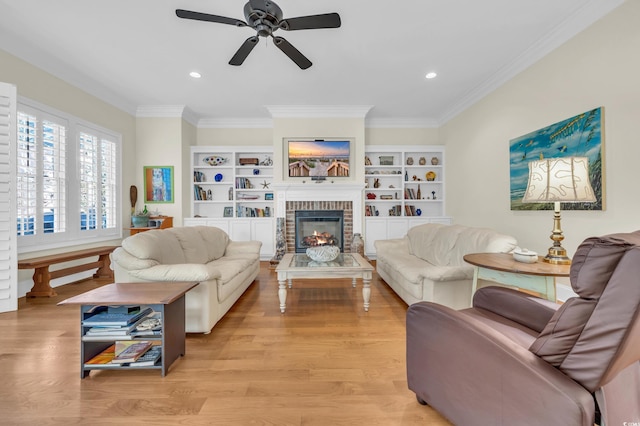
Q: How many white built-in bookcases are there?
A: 2